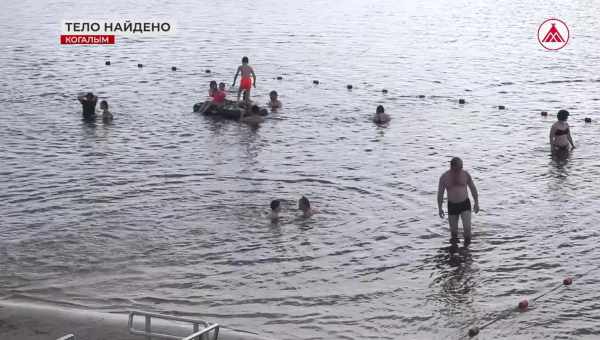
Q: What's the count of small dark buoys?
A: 13